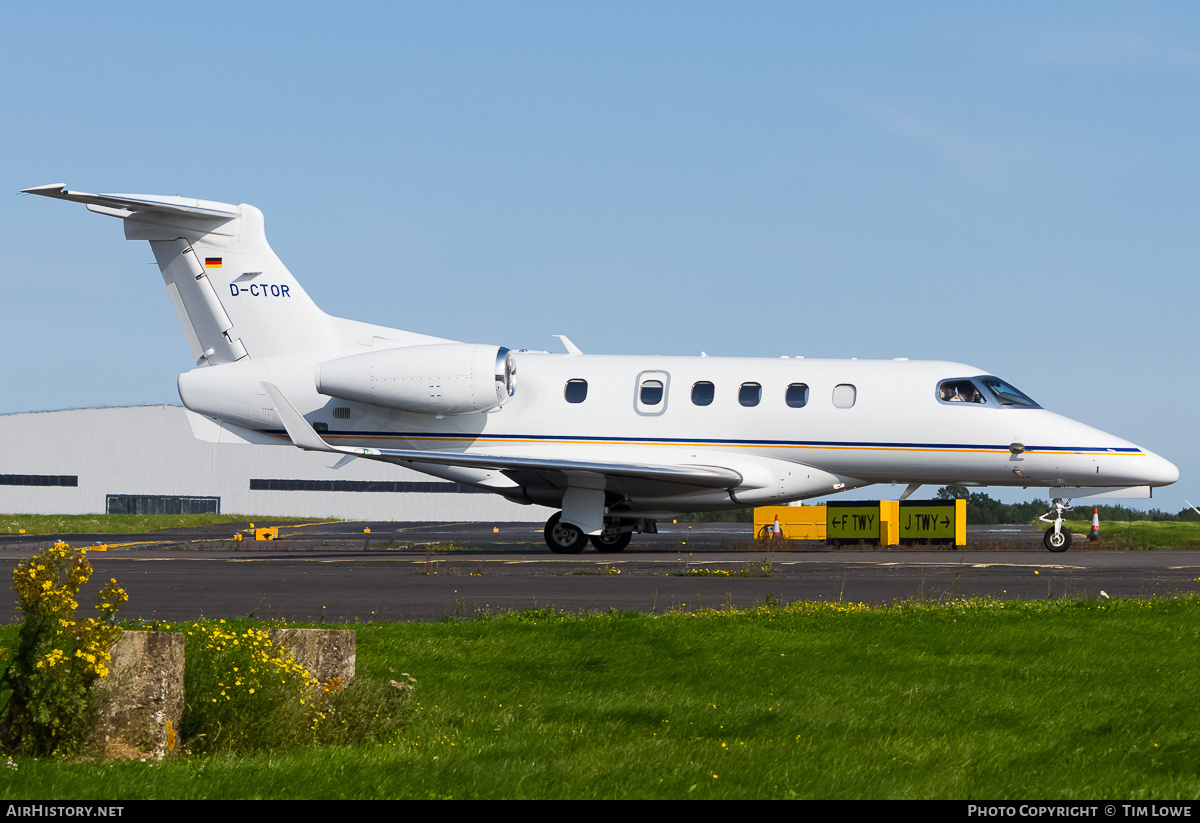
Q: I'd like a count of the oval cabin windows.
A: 6